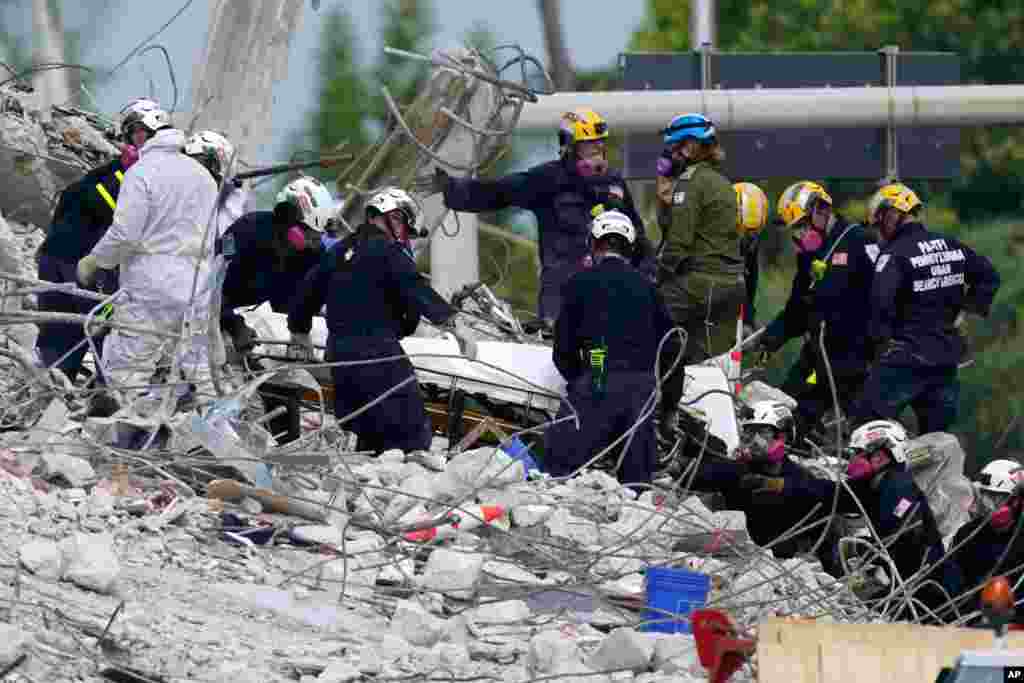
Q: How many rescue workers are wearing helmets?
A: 13